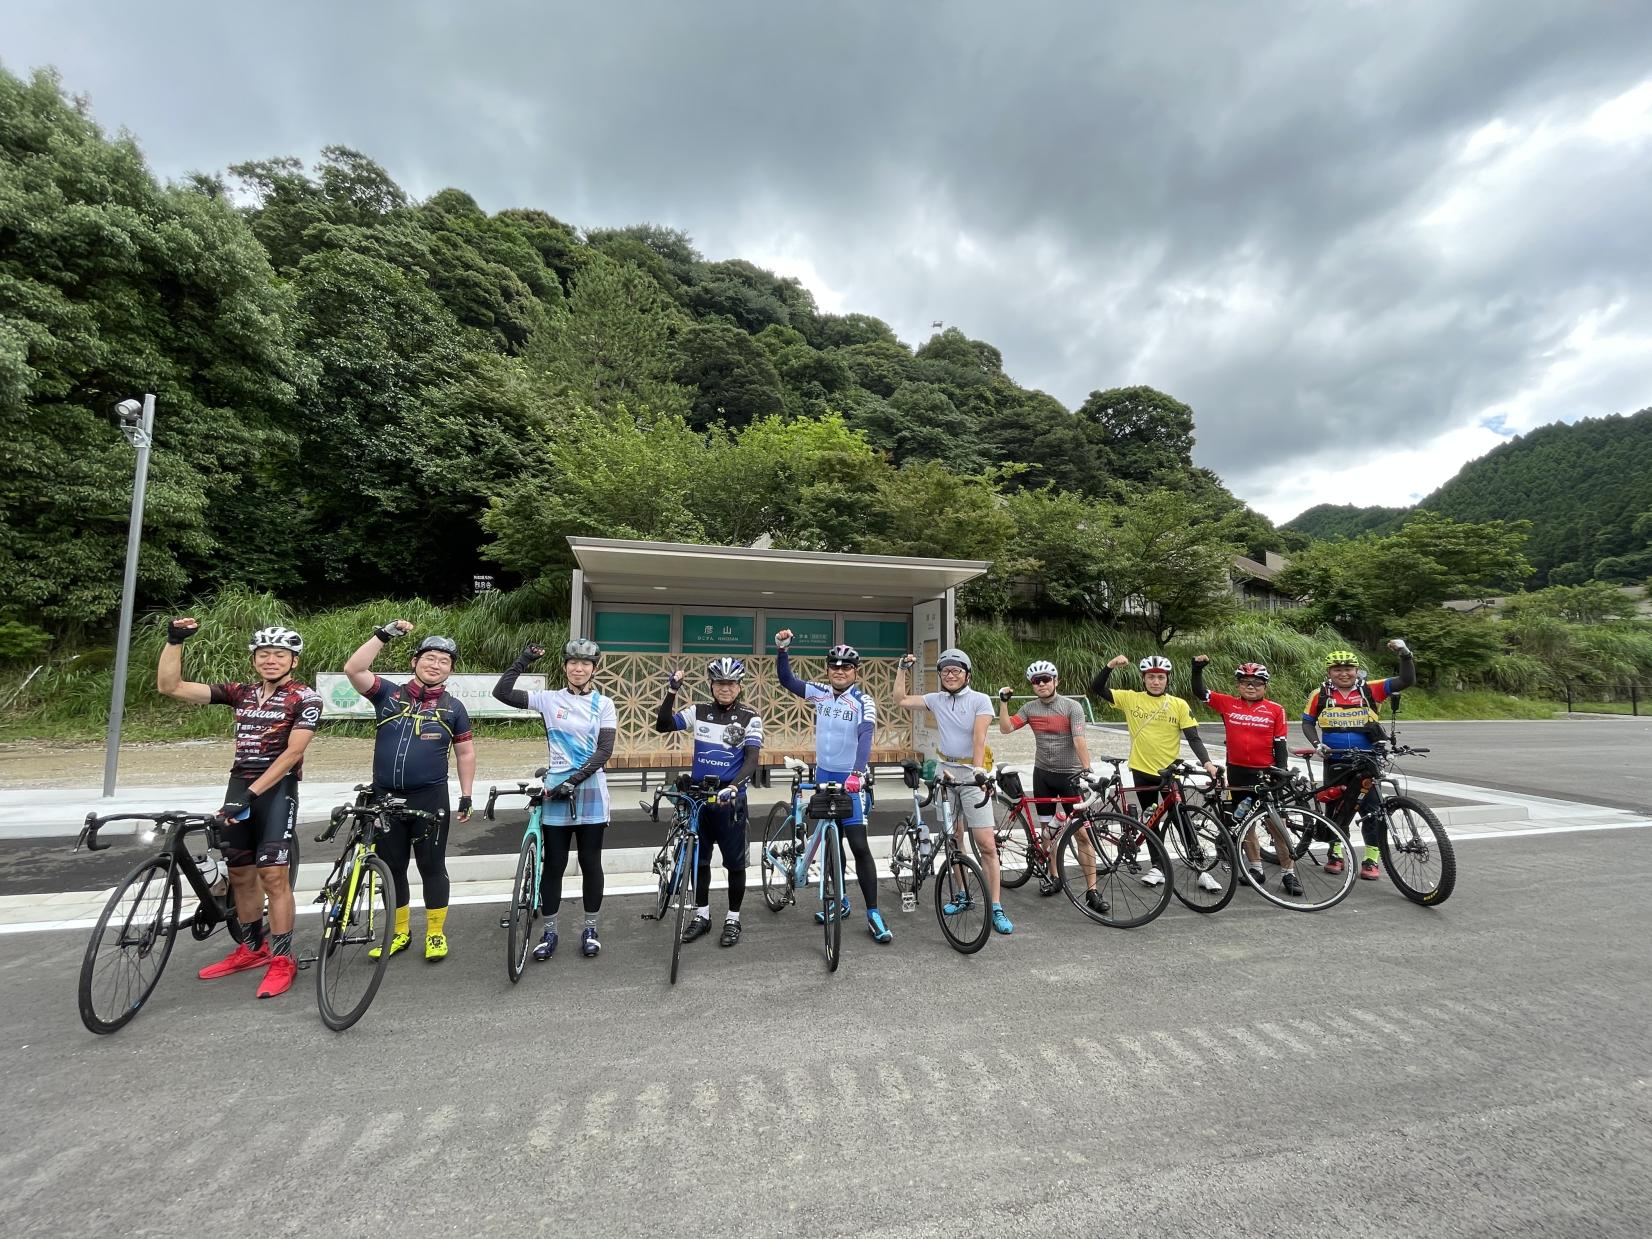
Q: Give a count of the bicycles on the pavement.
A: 10